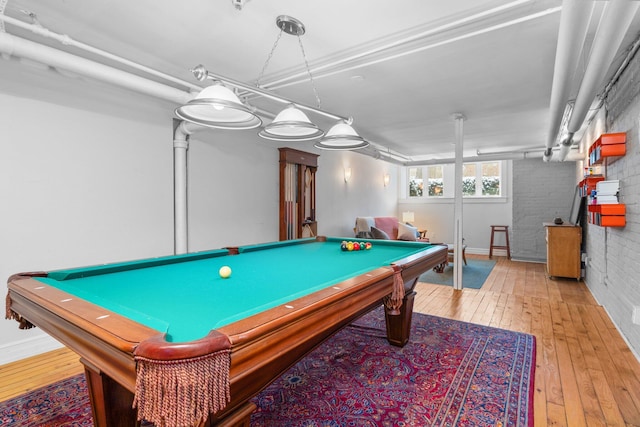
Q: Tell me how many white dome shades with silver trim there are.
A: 3